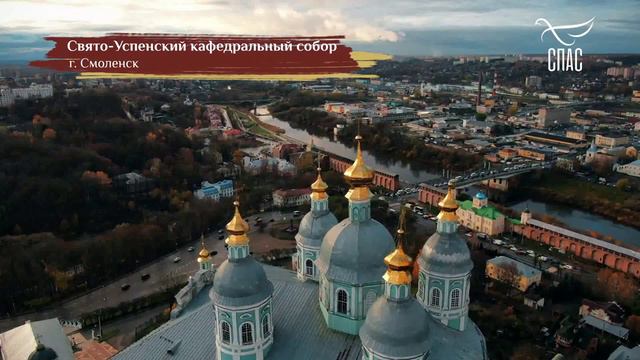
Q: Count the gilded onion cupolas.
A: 6